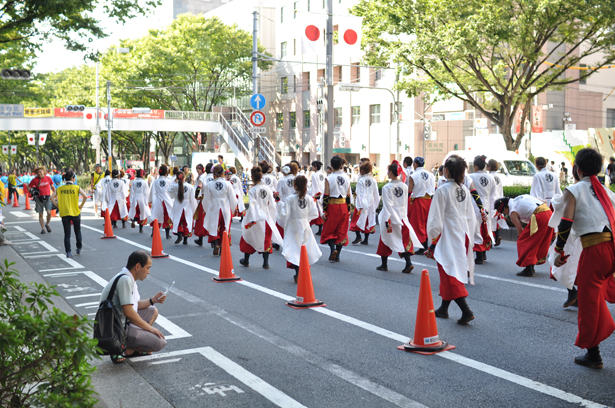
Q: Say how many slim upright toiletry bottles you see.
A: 0